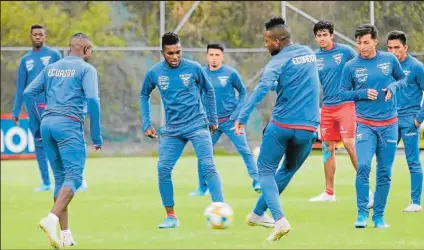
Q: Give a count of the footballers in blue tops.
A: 8